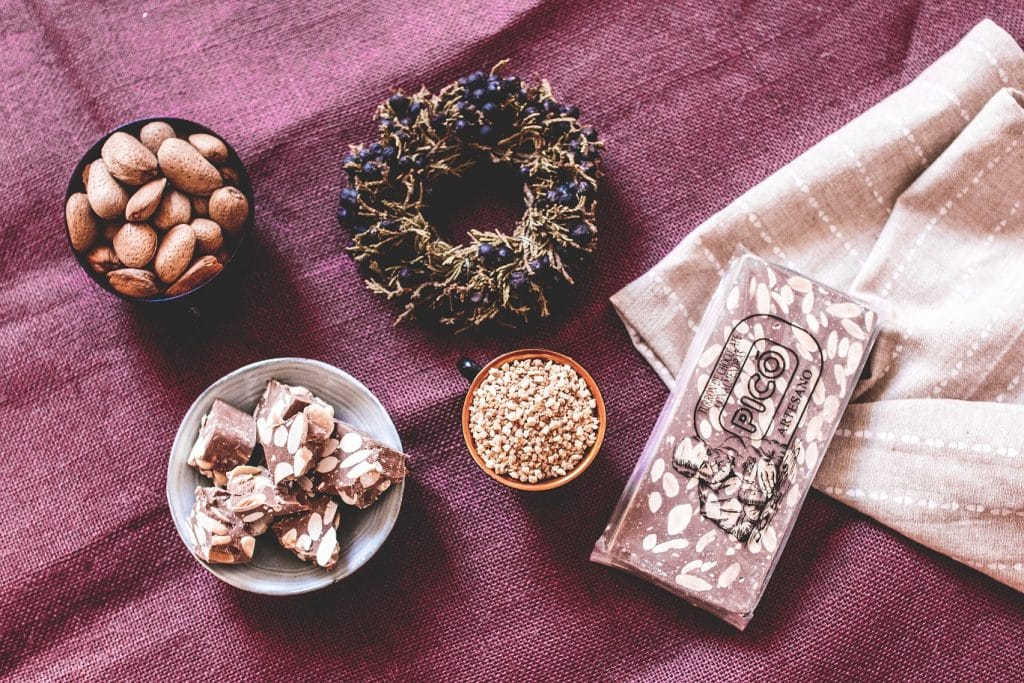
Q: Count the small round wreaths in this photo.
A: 1